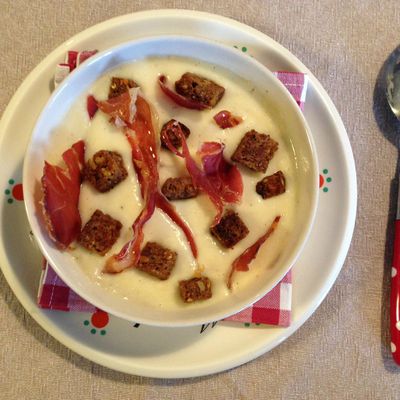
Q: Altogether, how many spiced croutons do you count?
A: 11